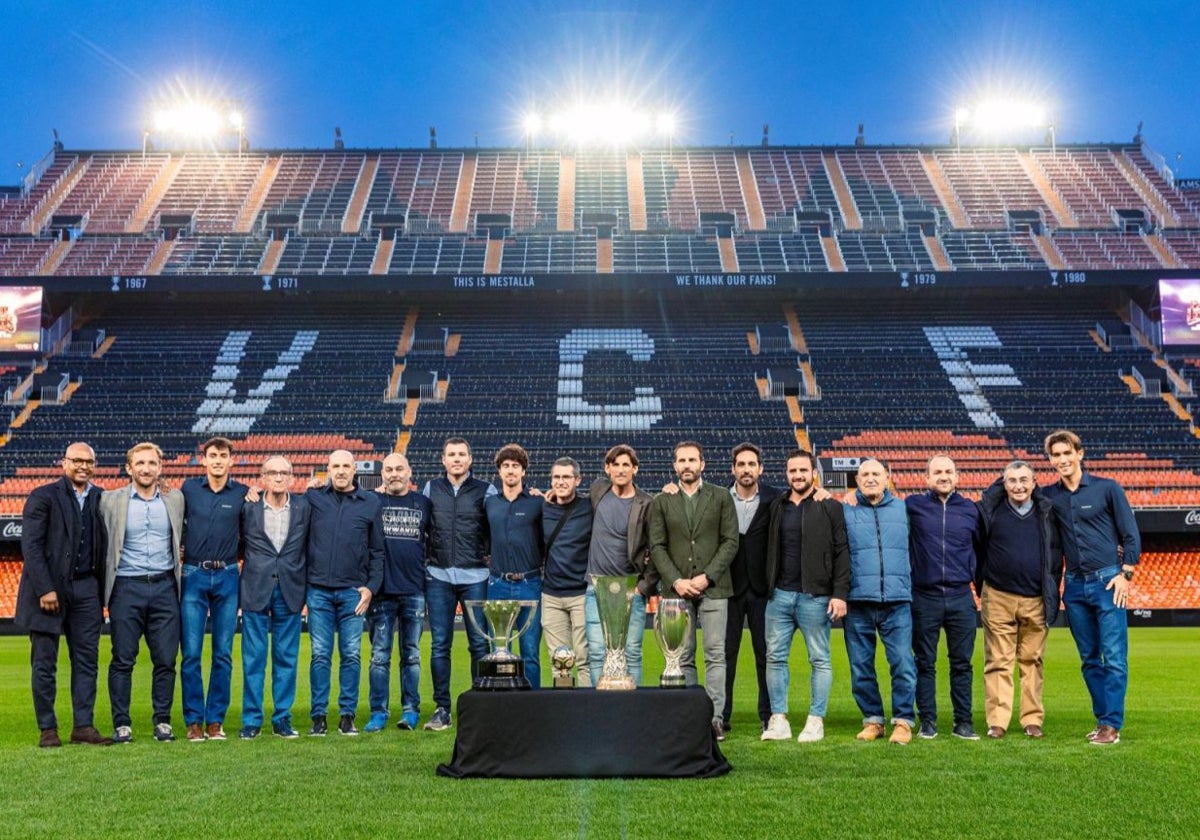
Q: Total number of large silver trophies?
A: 3